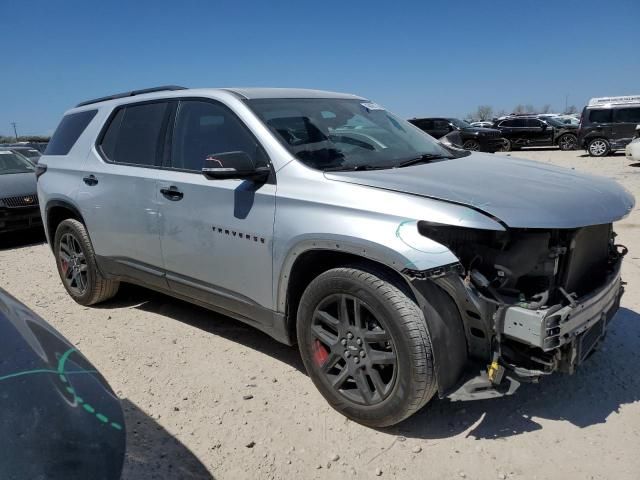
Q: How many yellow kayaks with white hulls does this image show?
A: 0